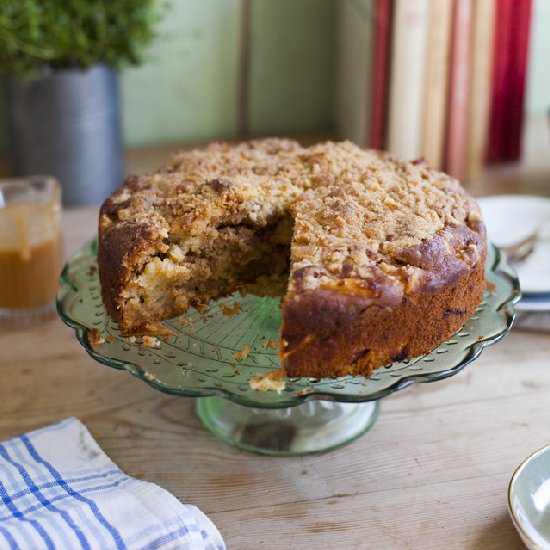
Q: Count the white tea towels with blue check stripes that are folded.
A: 1